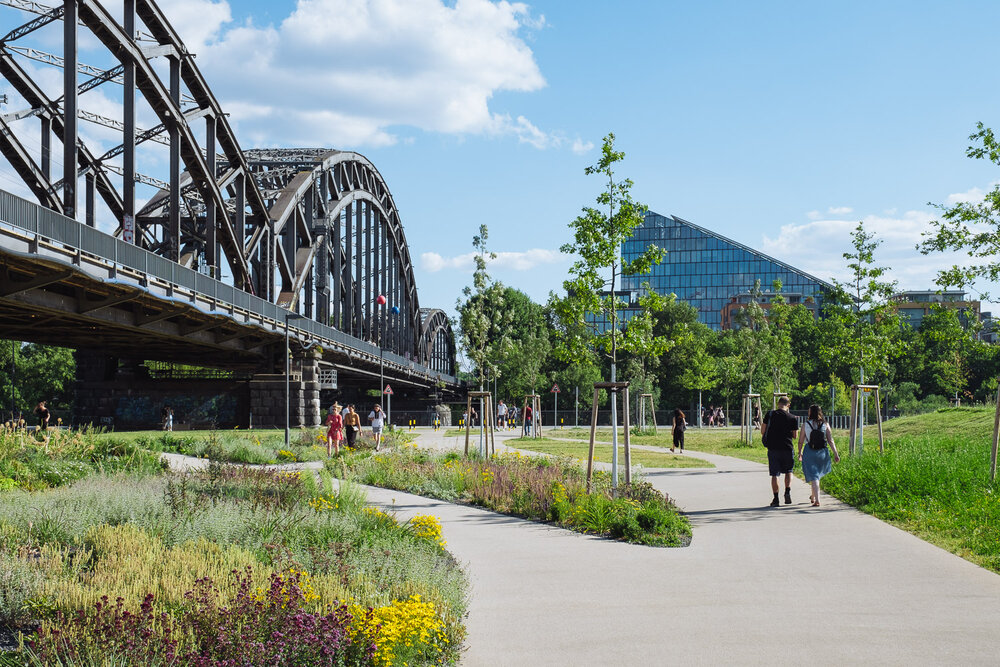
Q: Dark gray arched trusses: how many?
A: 3